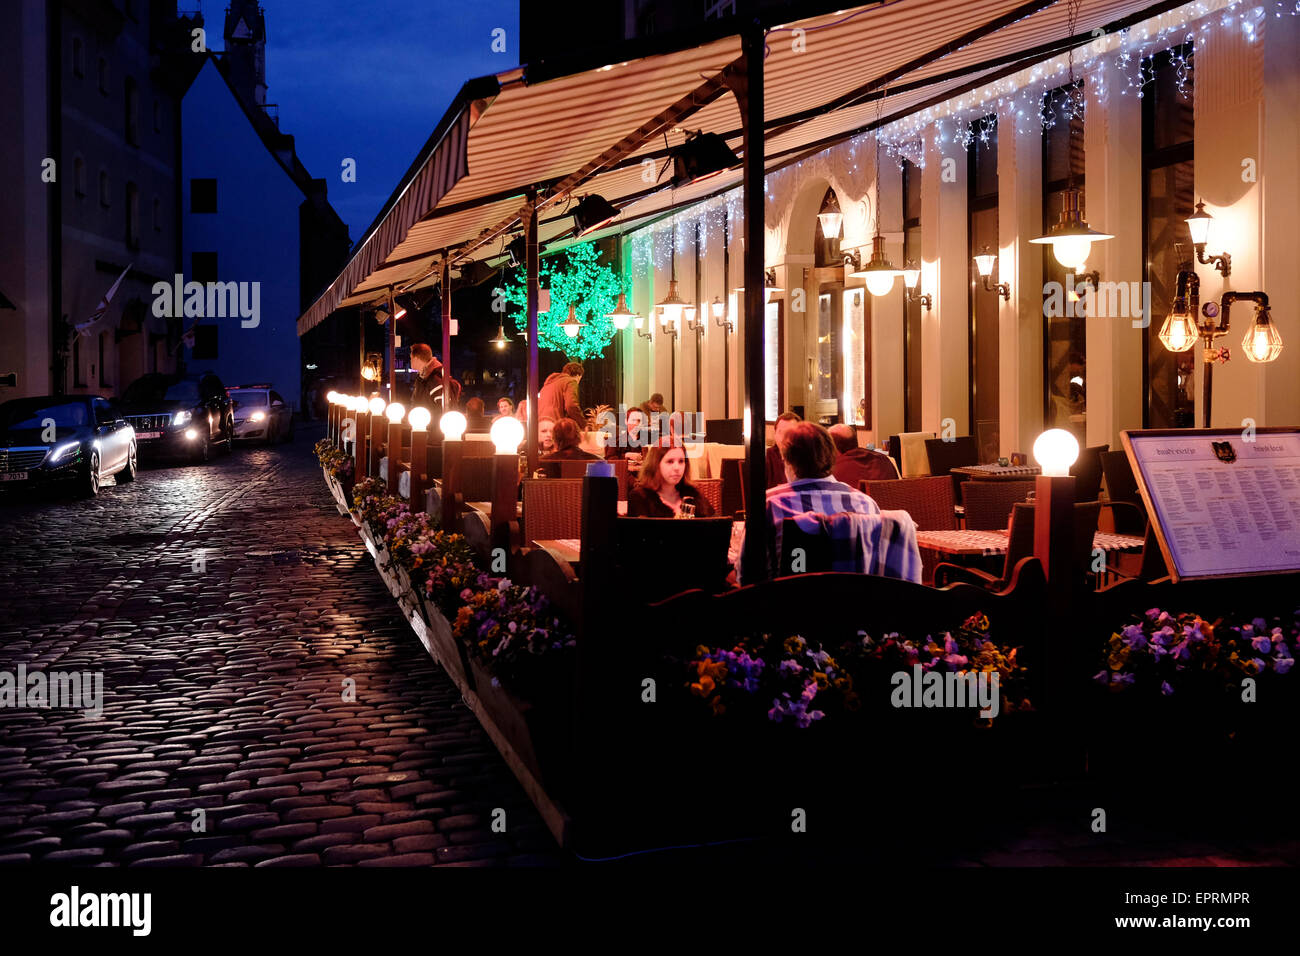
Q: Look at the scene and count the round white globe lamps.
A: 11